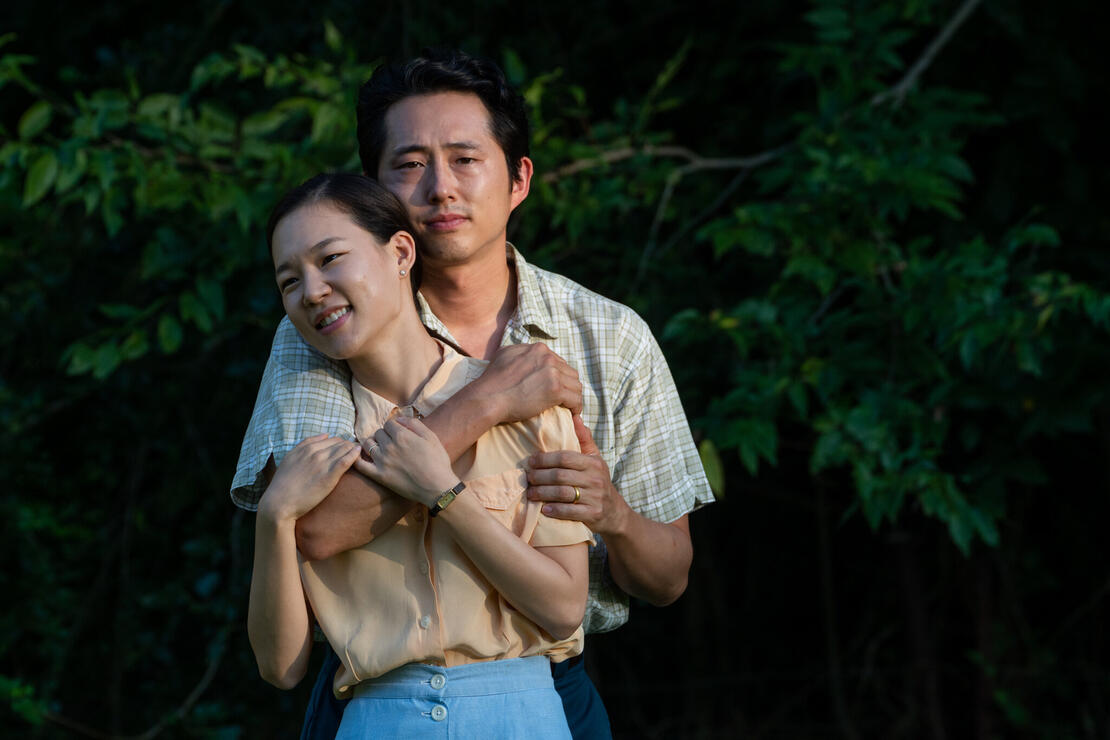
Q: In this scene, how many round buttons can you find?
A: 5